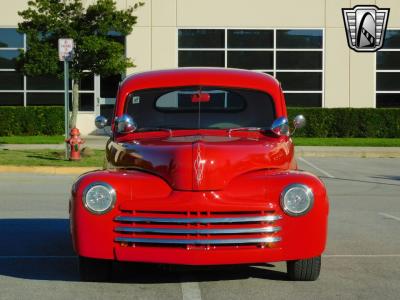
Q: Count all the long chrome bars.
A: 3